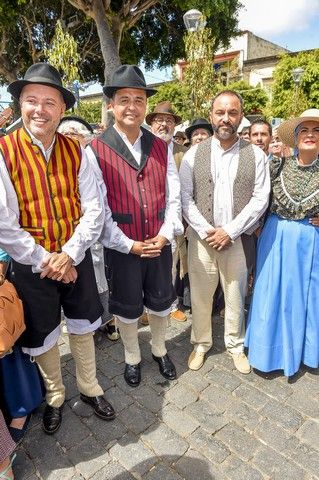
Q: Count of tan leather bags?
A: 1